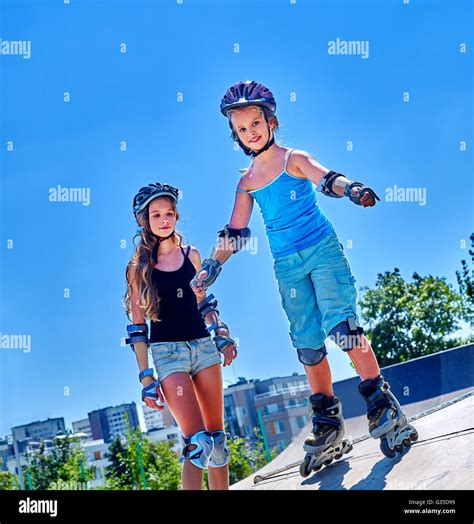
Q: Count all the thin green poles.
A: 4